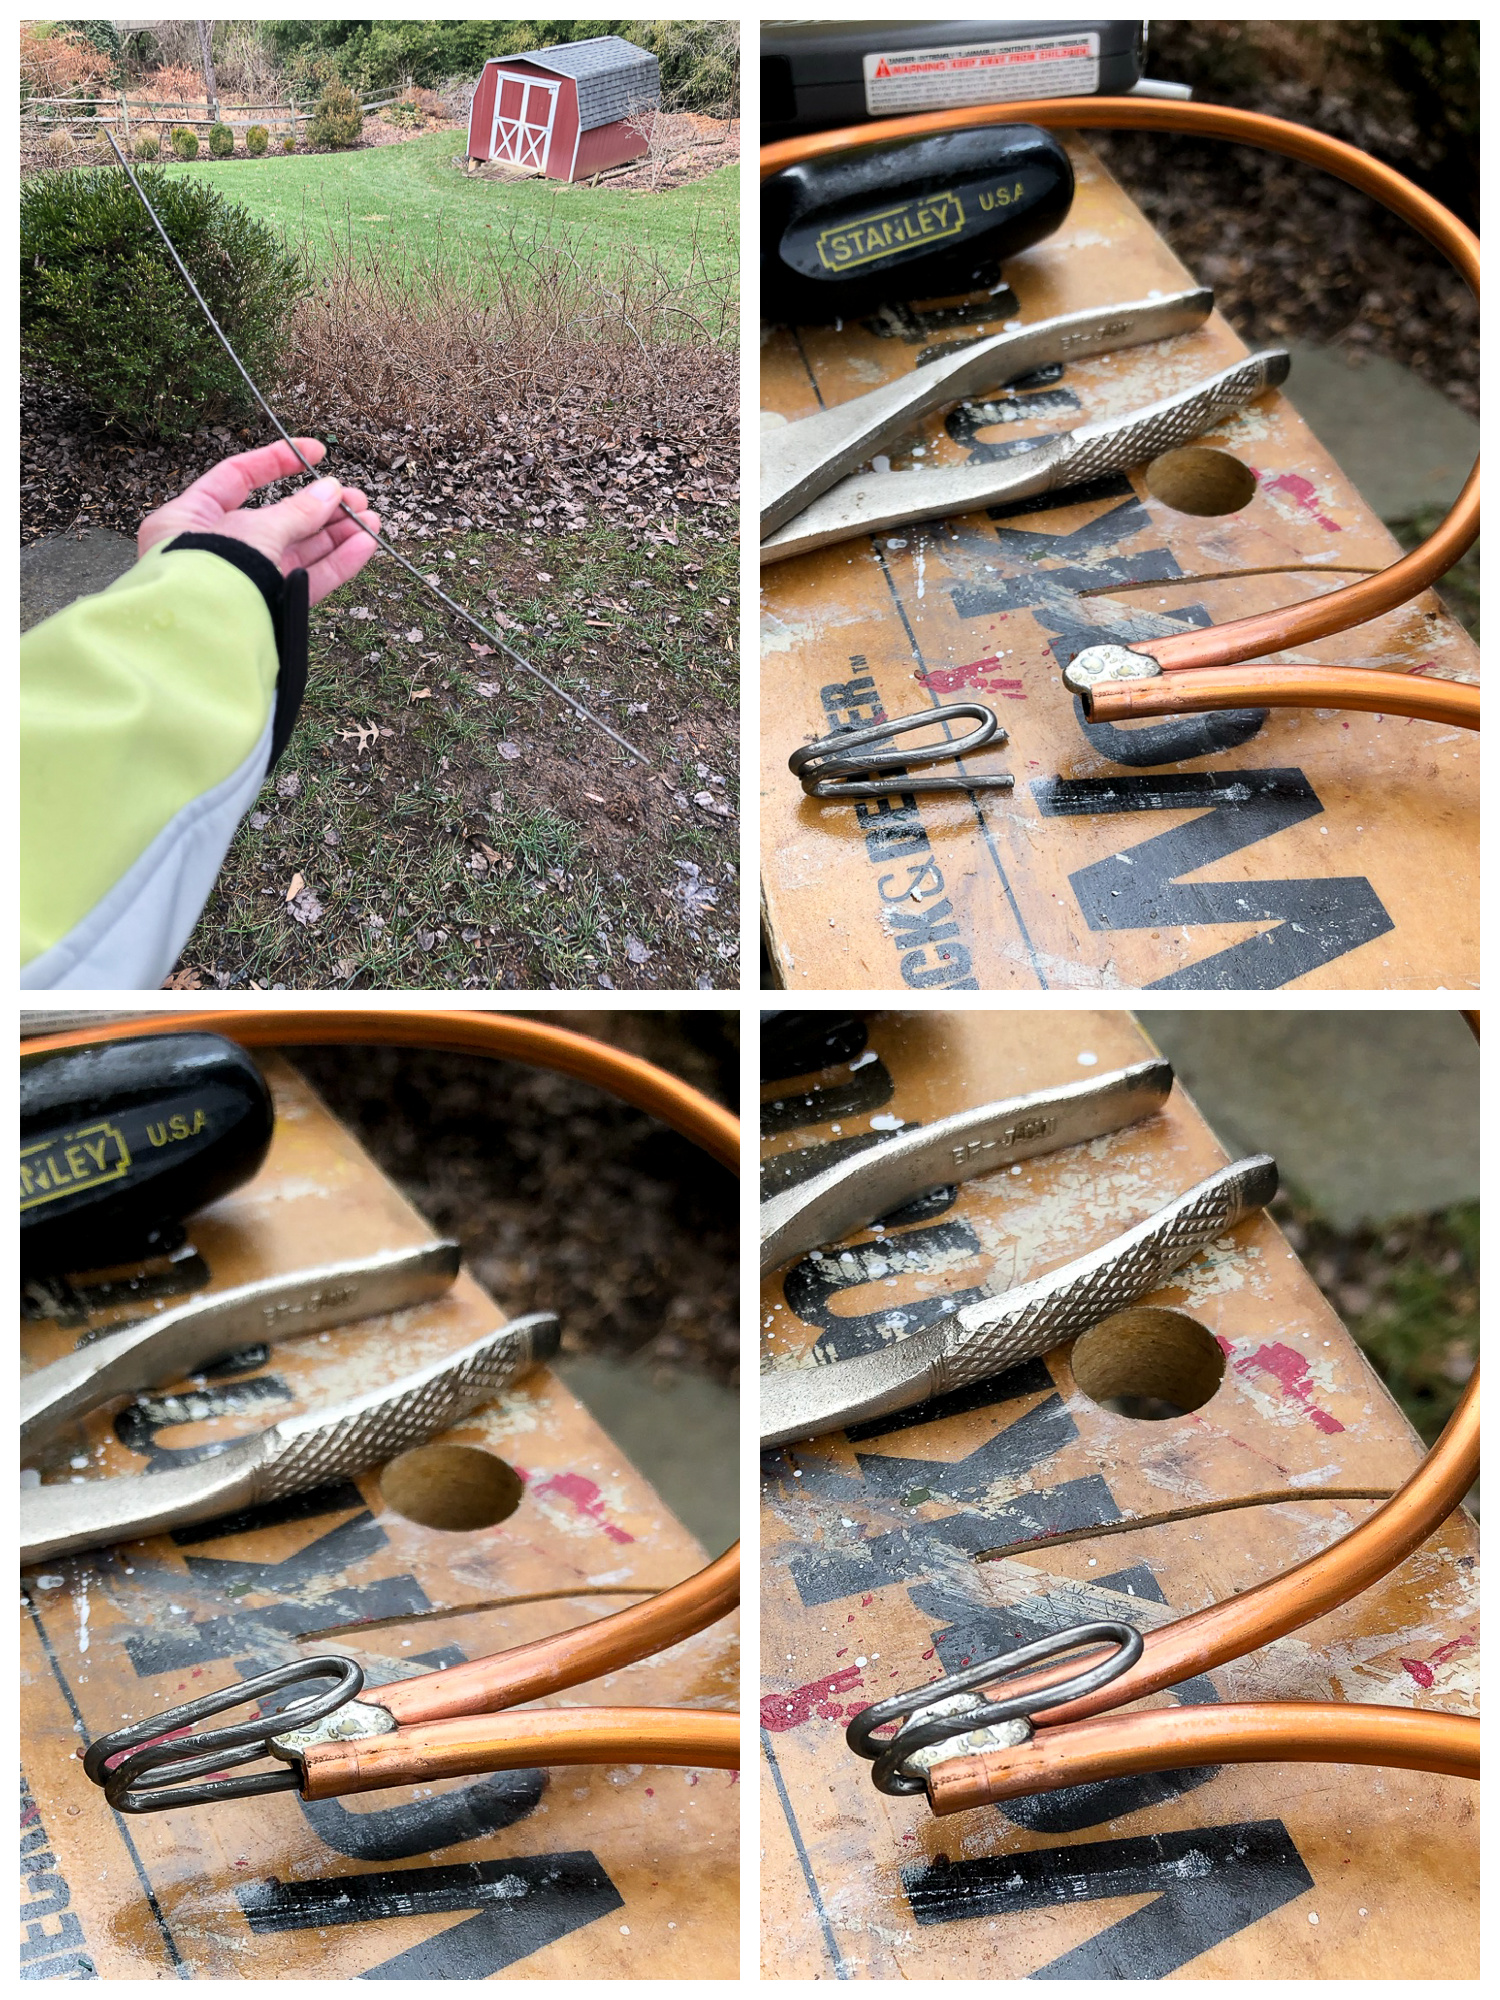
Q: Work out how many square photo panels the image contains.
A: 4